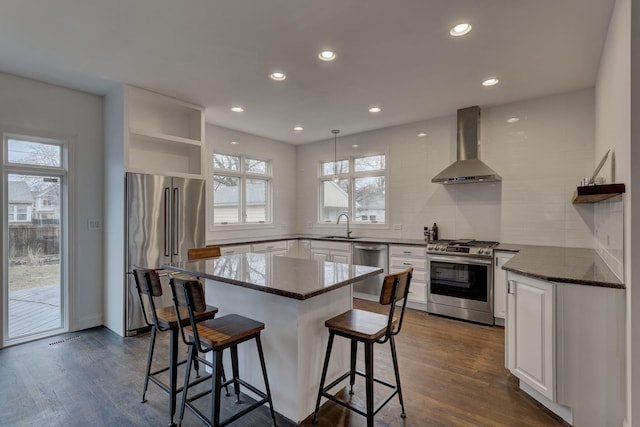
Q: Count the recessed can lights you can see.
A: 7